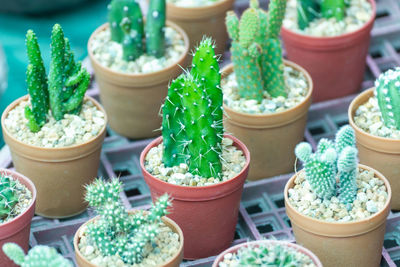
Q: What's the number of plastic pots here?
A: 11